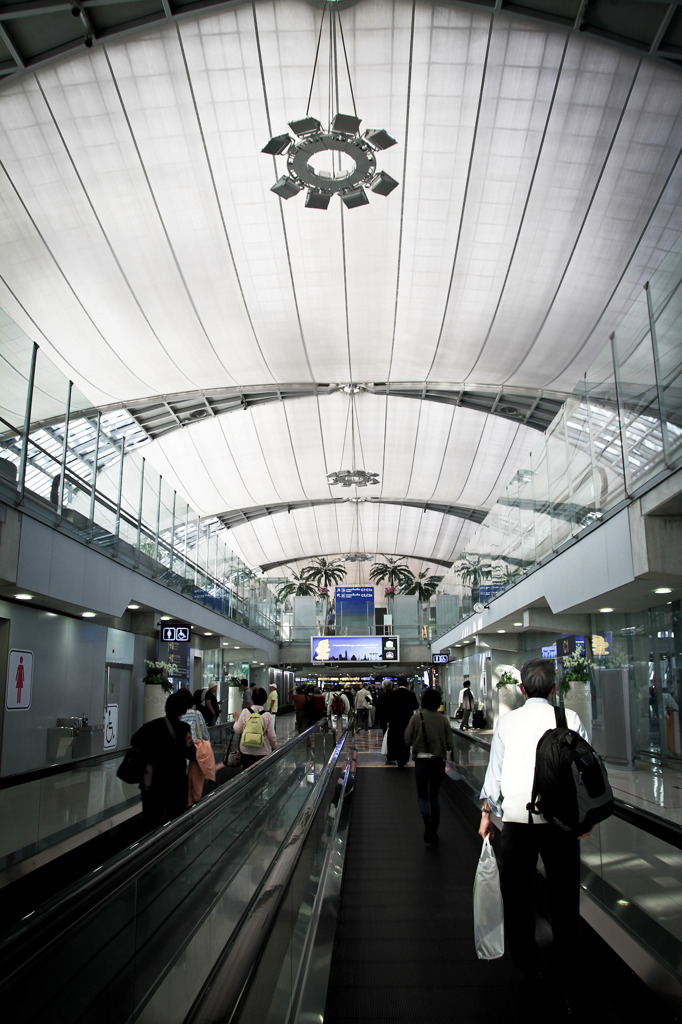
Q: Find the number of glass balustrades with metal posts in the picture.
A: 2